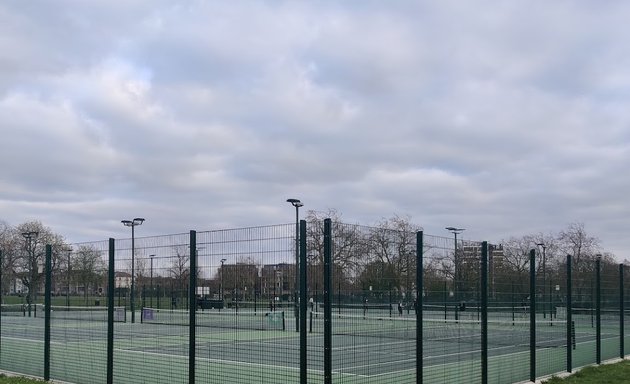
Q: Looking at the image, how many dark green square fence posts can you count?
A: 12